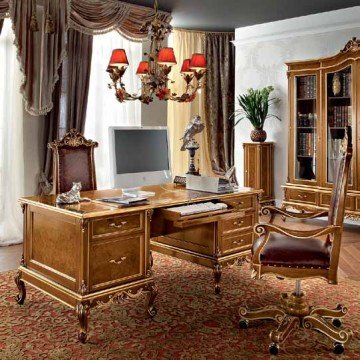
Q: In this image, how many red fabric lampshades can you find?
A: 5